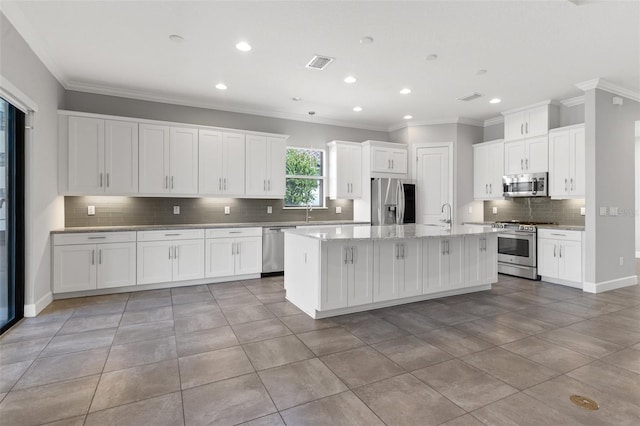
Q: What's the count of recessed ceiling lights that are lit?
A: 7